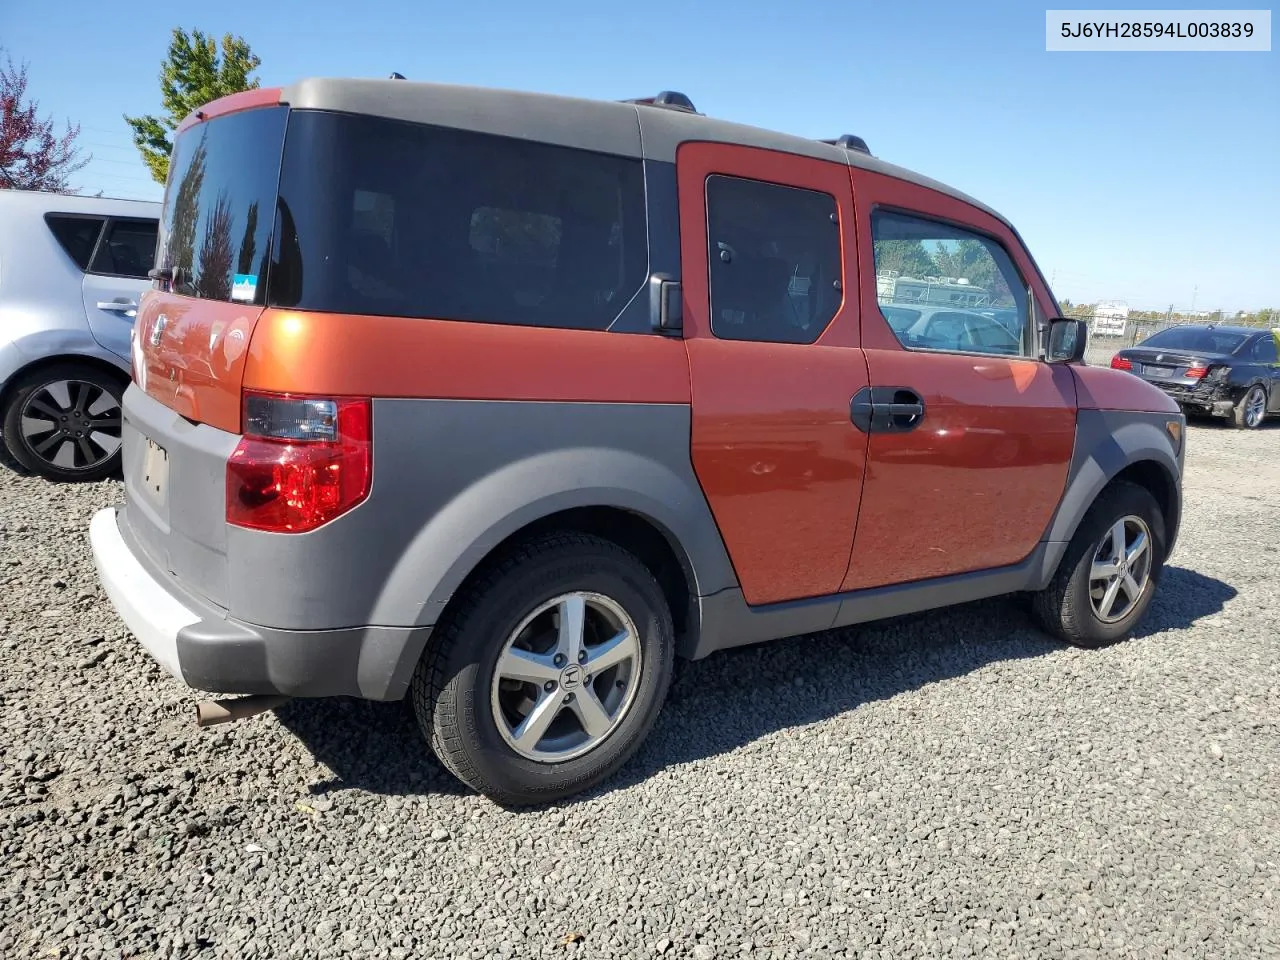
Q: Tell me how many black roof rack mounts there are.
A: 2